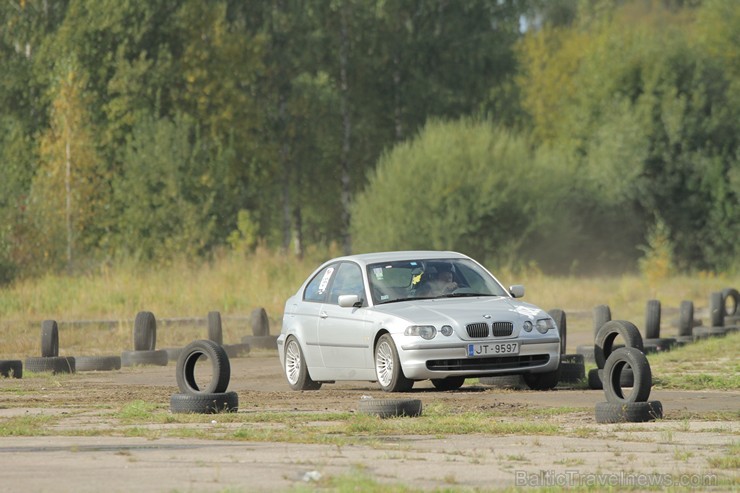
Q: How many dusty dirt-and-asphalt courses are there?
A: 1